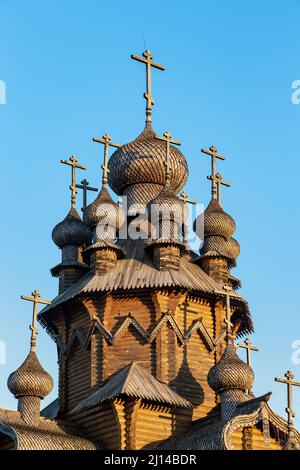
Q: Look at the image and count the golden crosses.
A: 12